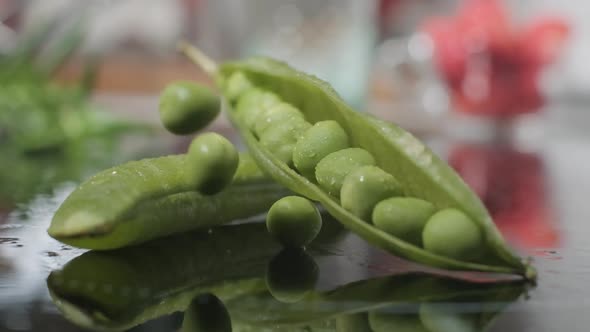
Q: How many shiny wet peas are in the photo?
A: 12